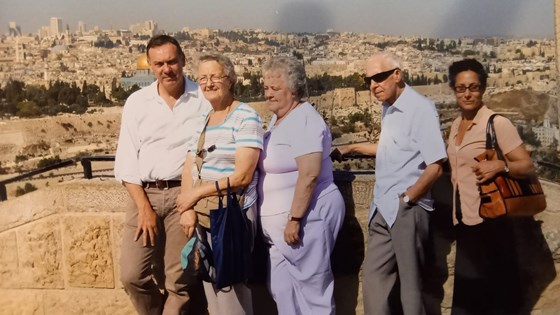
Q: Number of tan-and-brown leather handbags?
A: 1